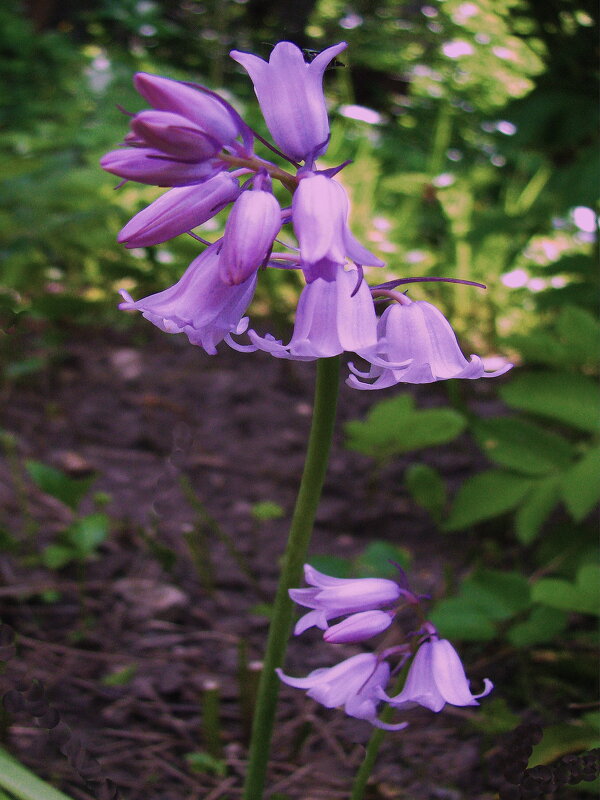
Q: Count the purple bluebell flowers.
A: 14